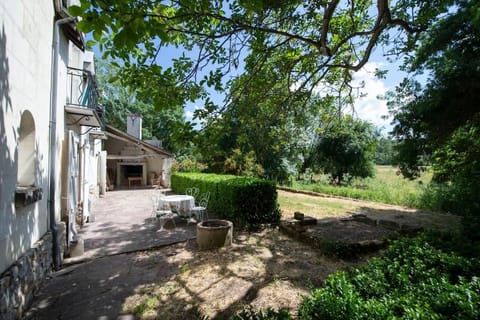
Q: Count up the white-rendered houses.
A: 1